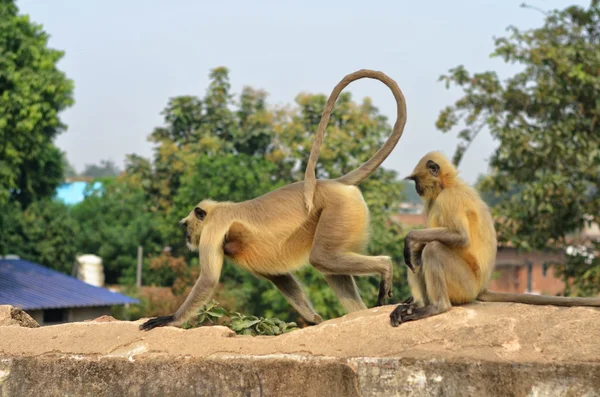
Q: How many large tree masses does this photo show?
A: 3